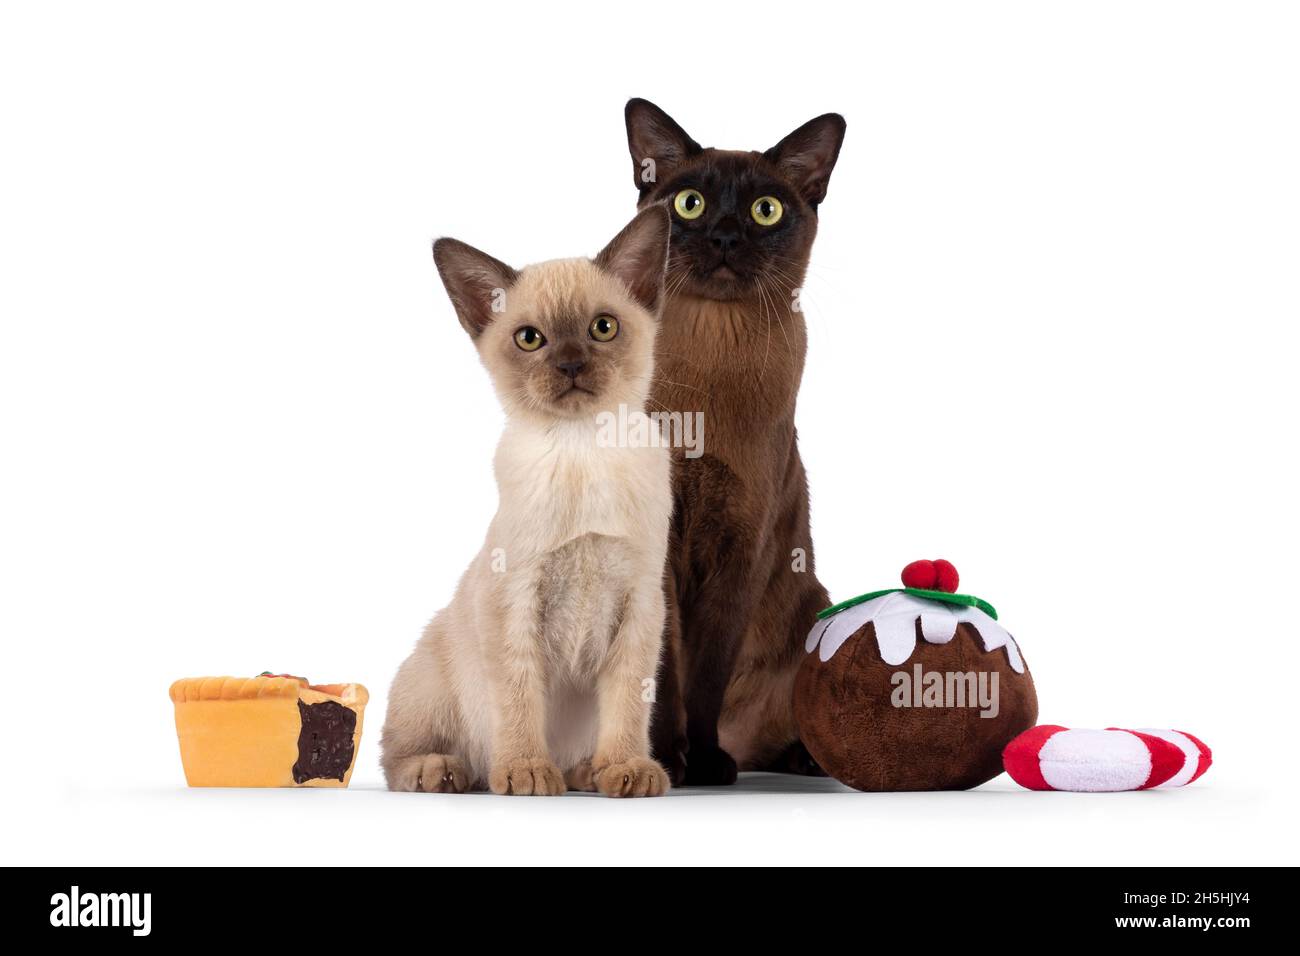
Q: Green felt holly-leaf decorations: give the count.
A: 2